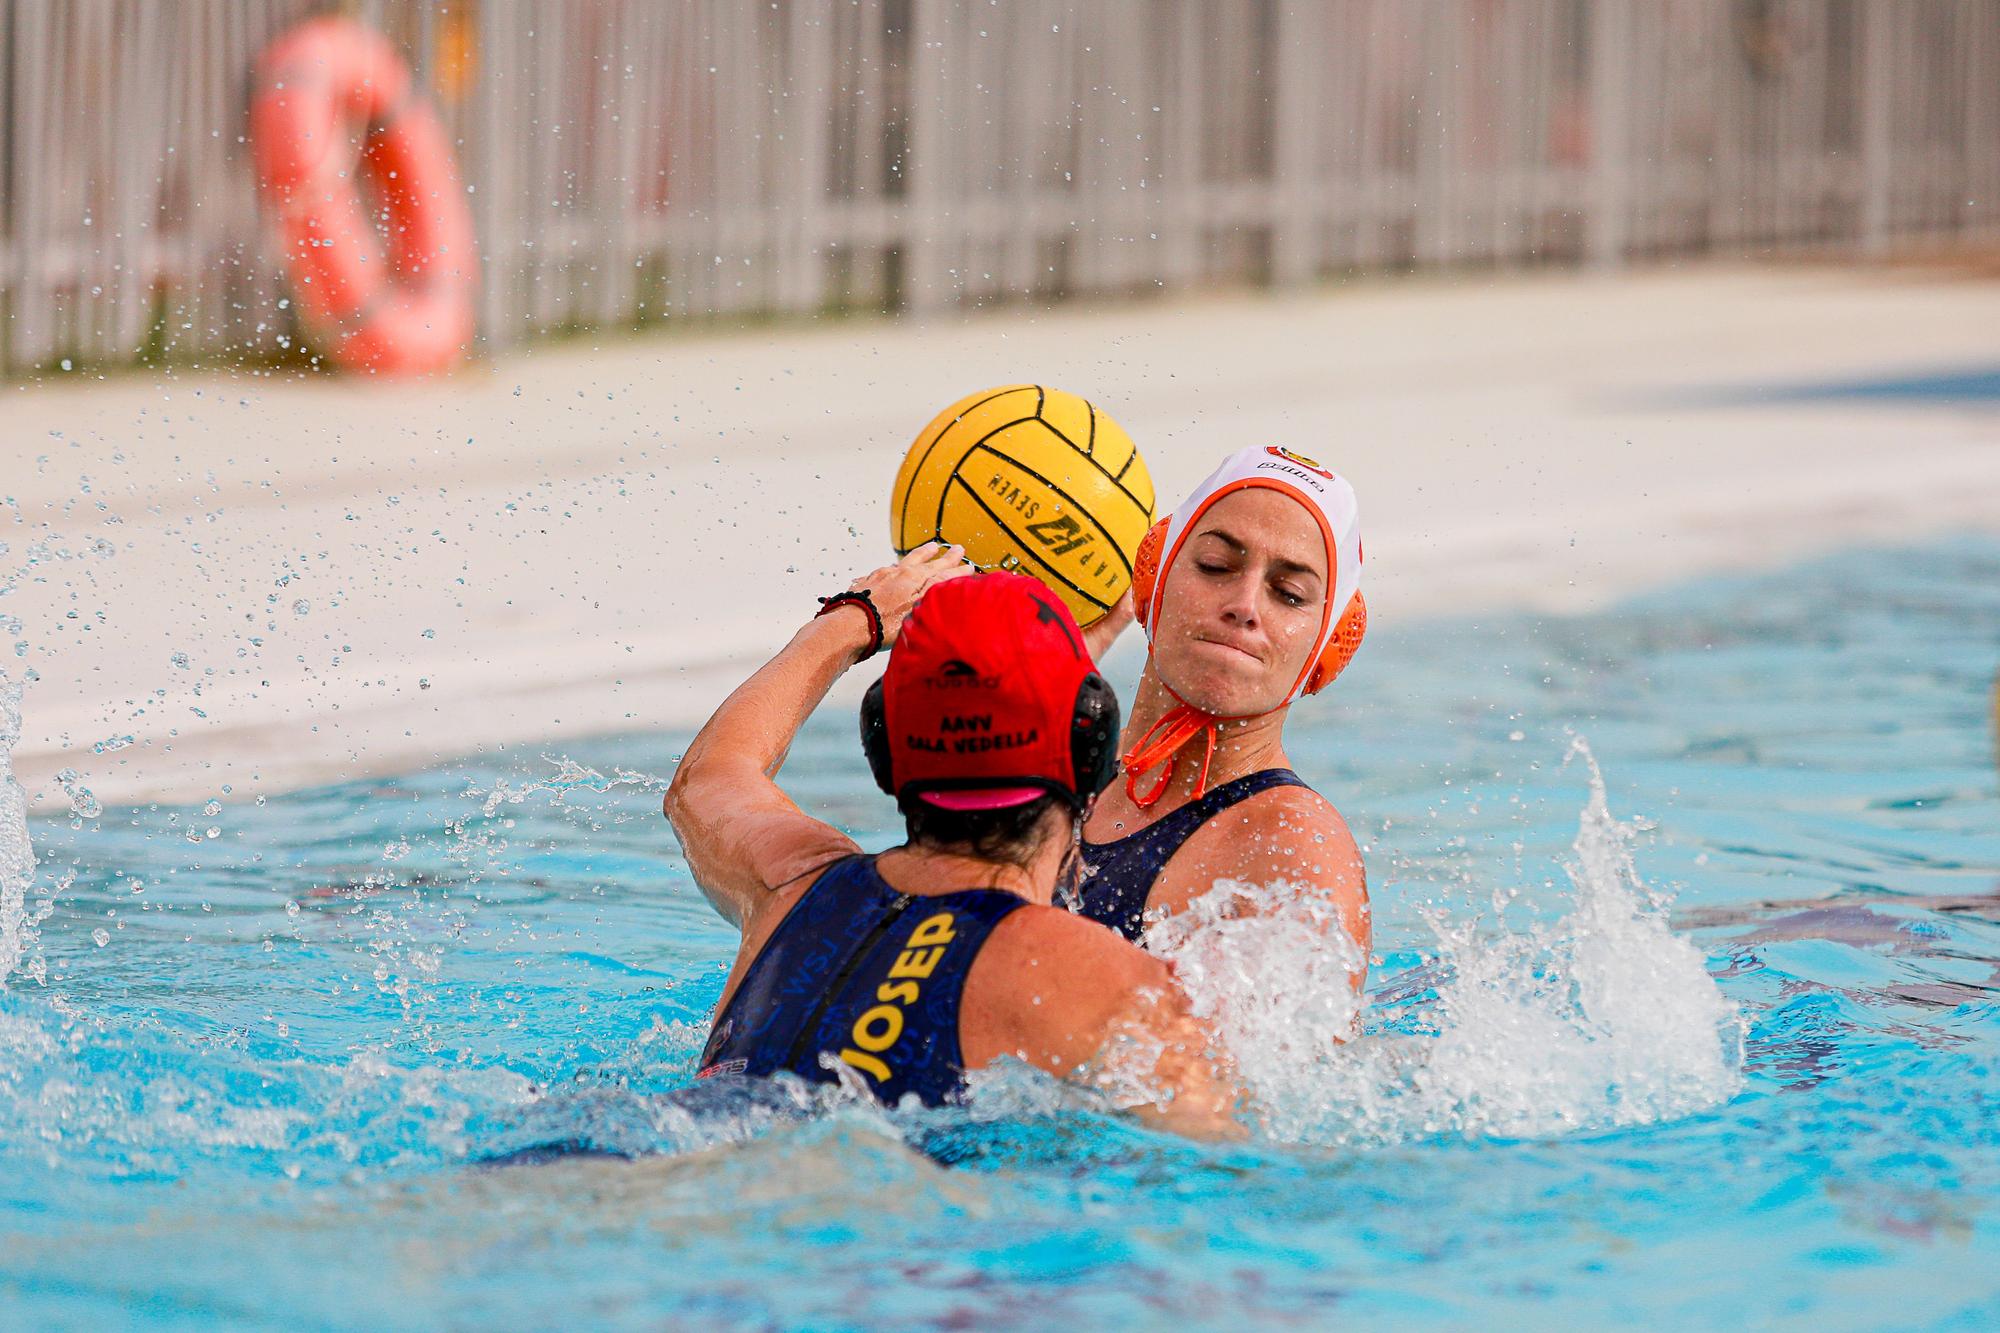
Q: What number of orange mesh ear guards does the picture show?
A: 2